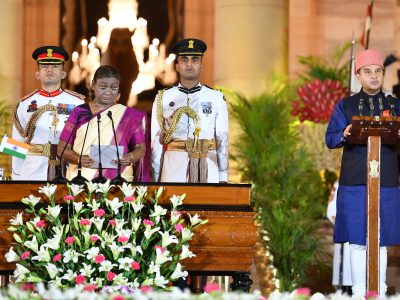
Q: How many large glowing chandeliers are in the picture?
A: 1